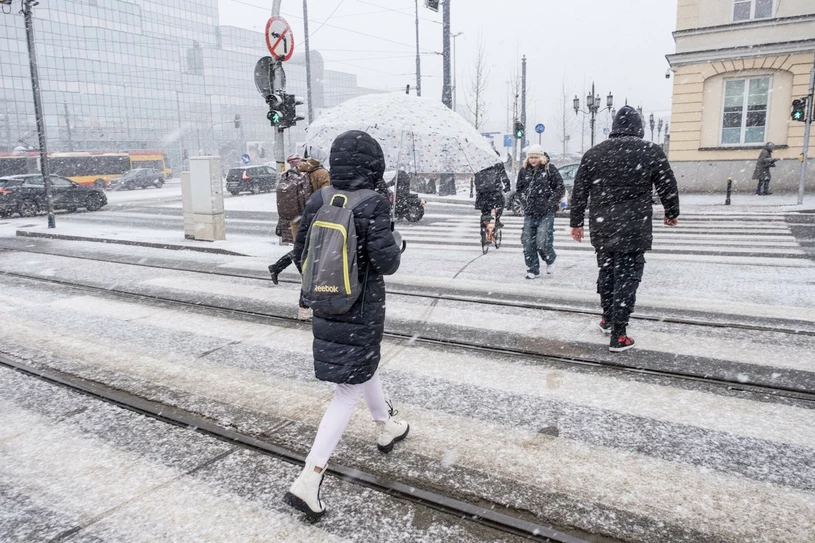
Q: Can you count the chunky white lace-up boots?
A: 2